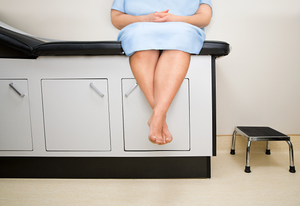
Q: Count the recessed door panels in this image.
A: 3